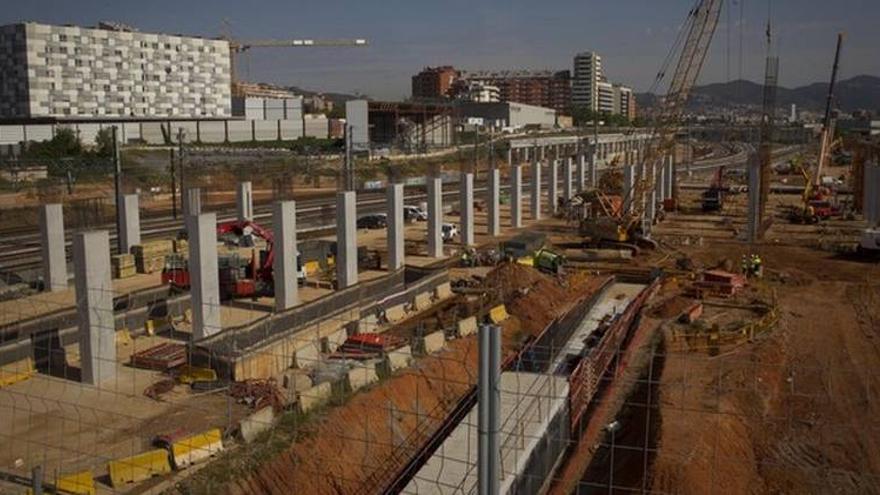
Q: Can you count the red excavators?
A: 1